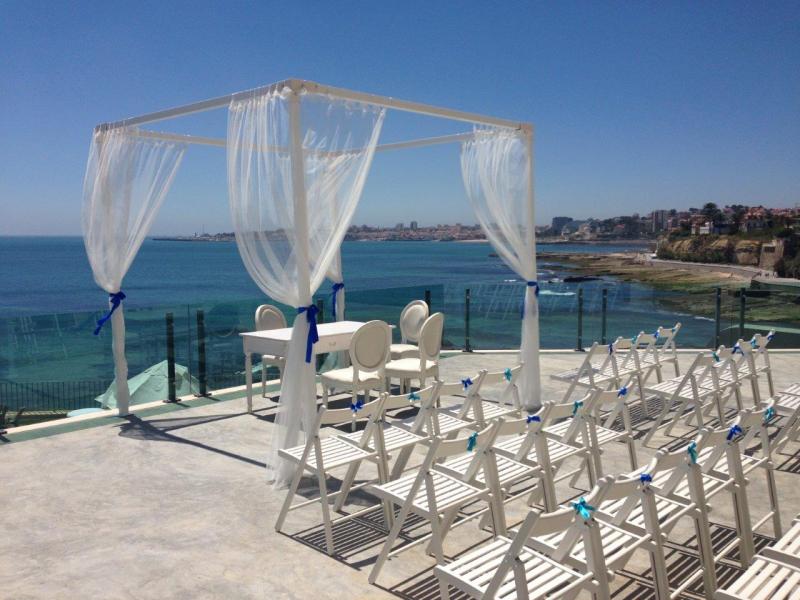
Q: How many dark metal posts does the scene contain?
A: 9